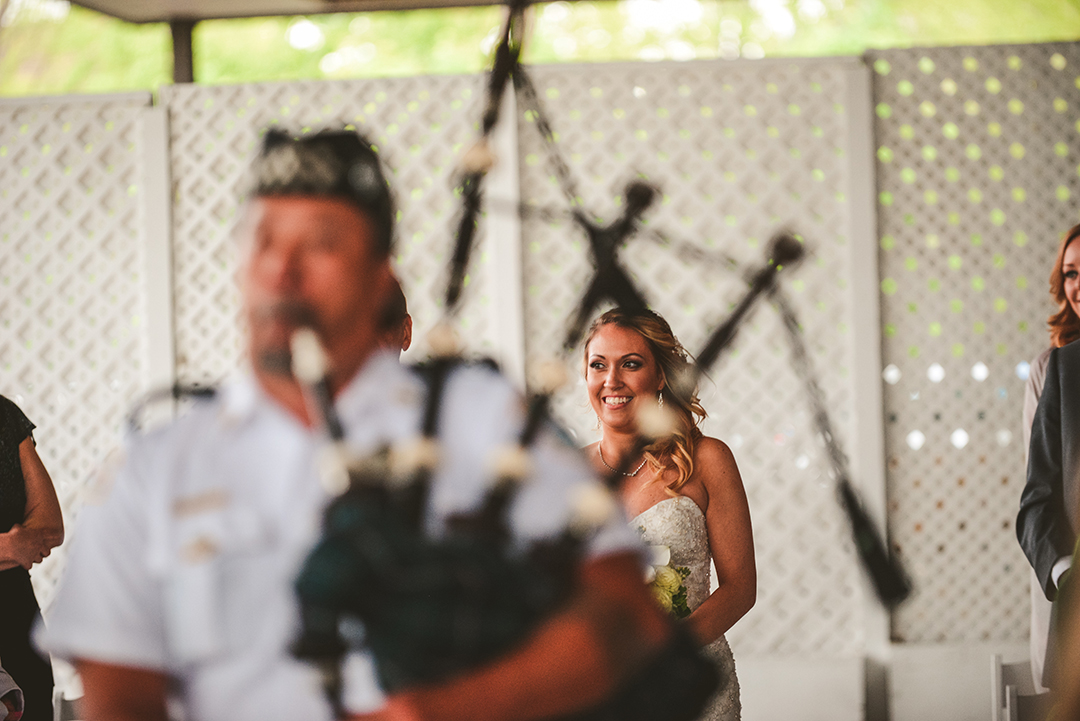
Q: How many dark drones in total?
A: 3